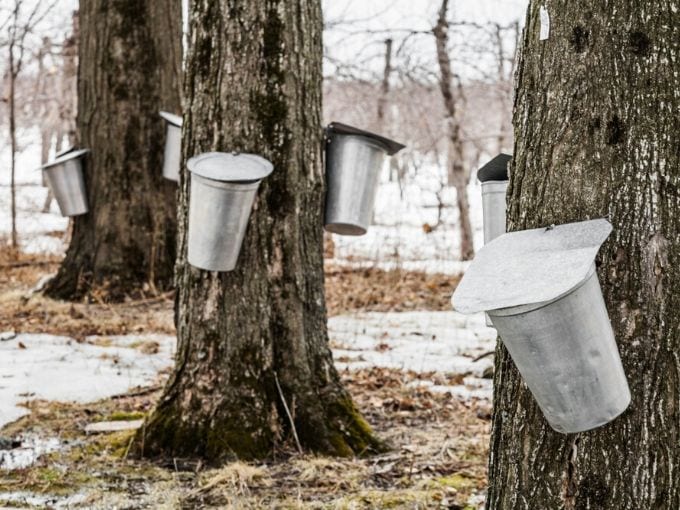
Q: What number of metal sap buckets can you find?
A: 6